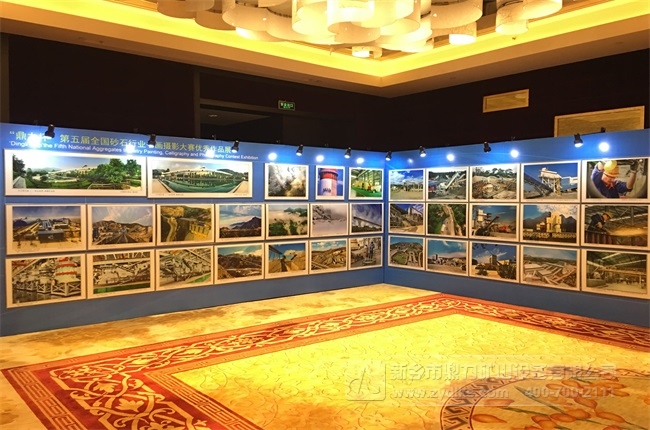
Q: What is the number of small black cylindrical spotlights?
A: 9